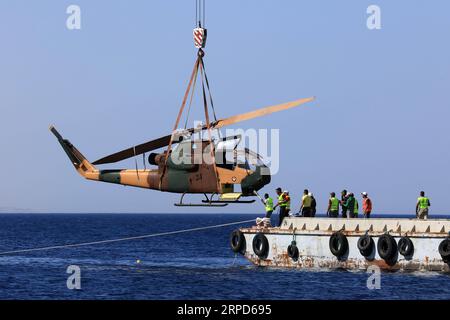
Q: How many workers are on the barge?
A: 11